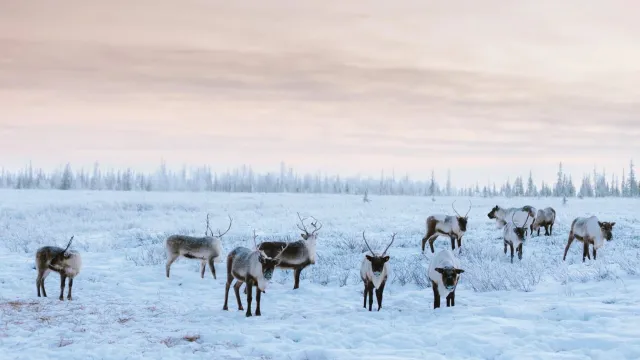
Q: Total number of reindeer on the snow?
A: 11